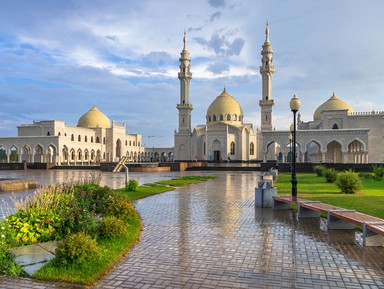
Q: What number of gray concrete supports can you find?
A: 4